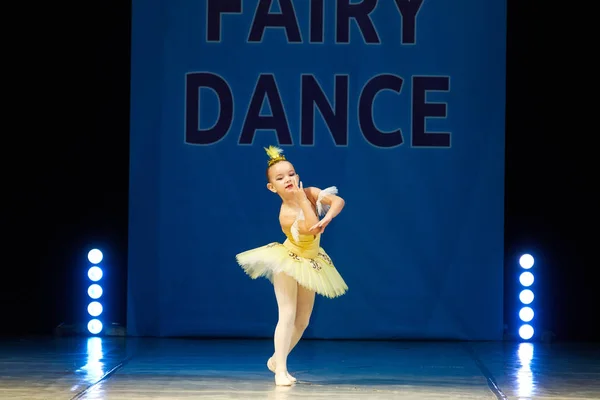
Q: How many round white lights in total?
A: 10